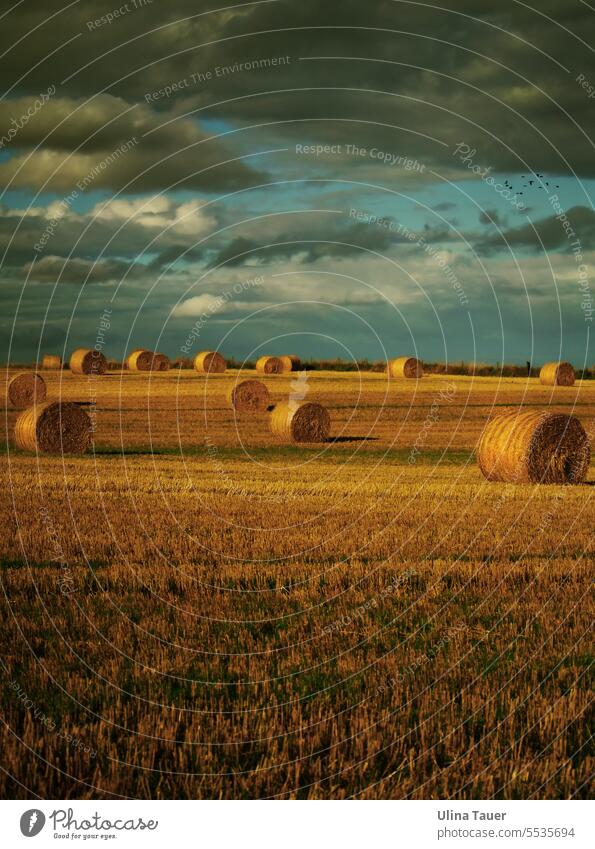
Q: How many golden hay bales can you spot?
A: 14